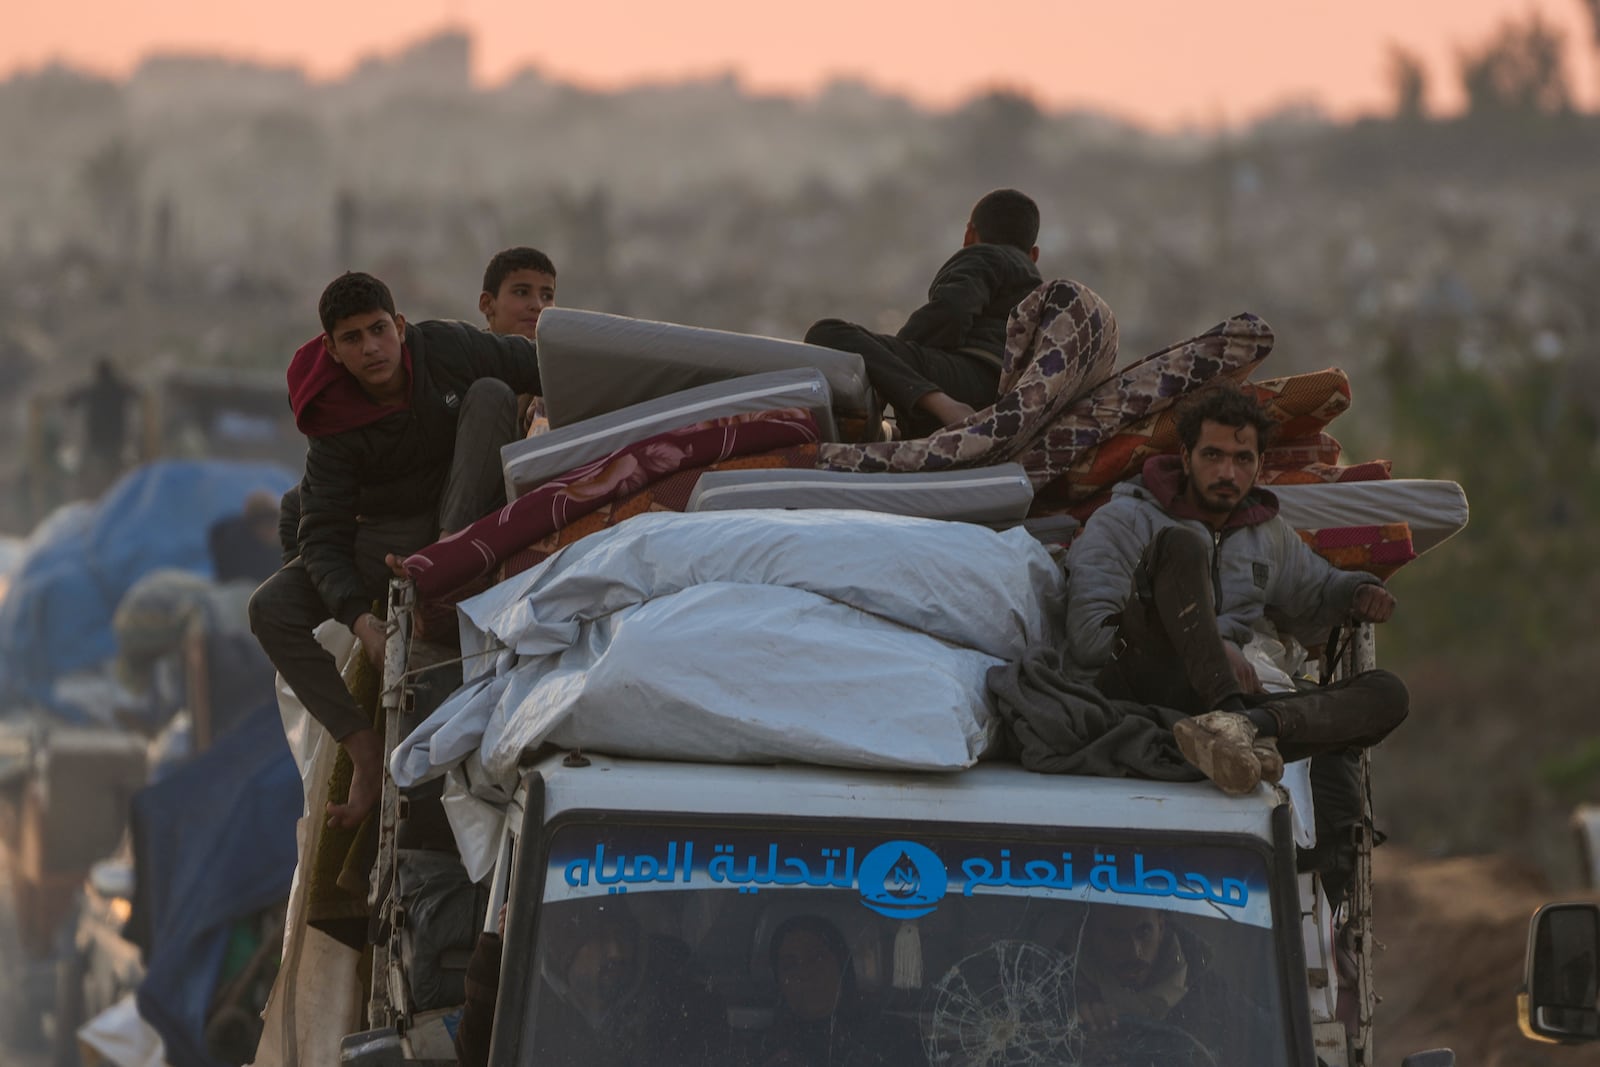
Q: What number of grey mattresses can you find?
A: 4